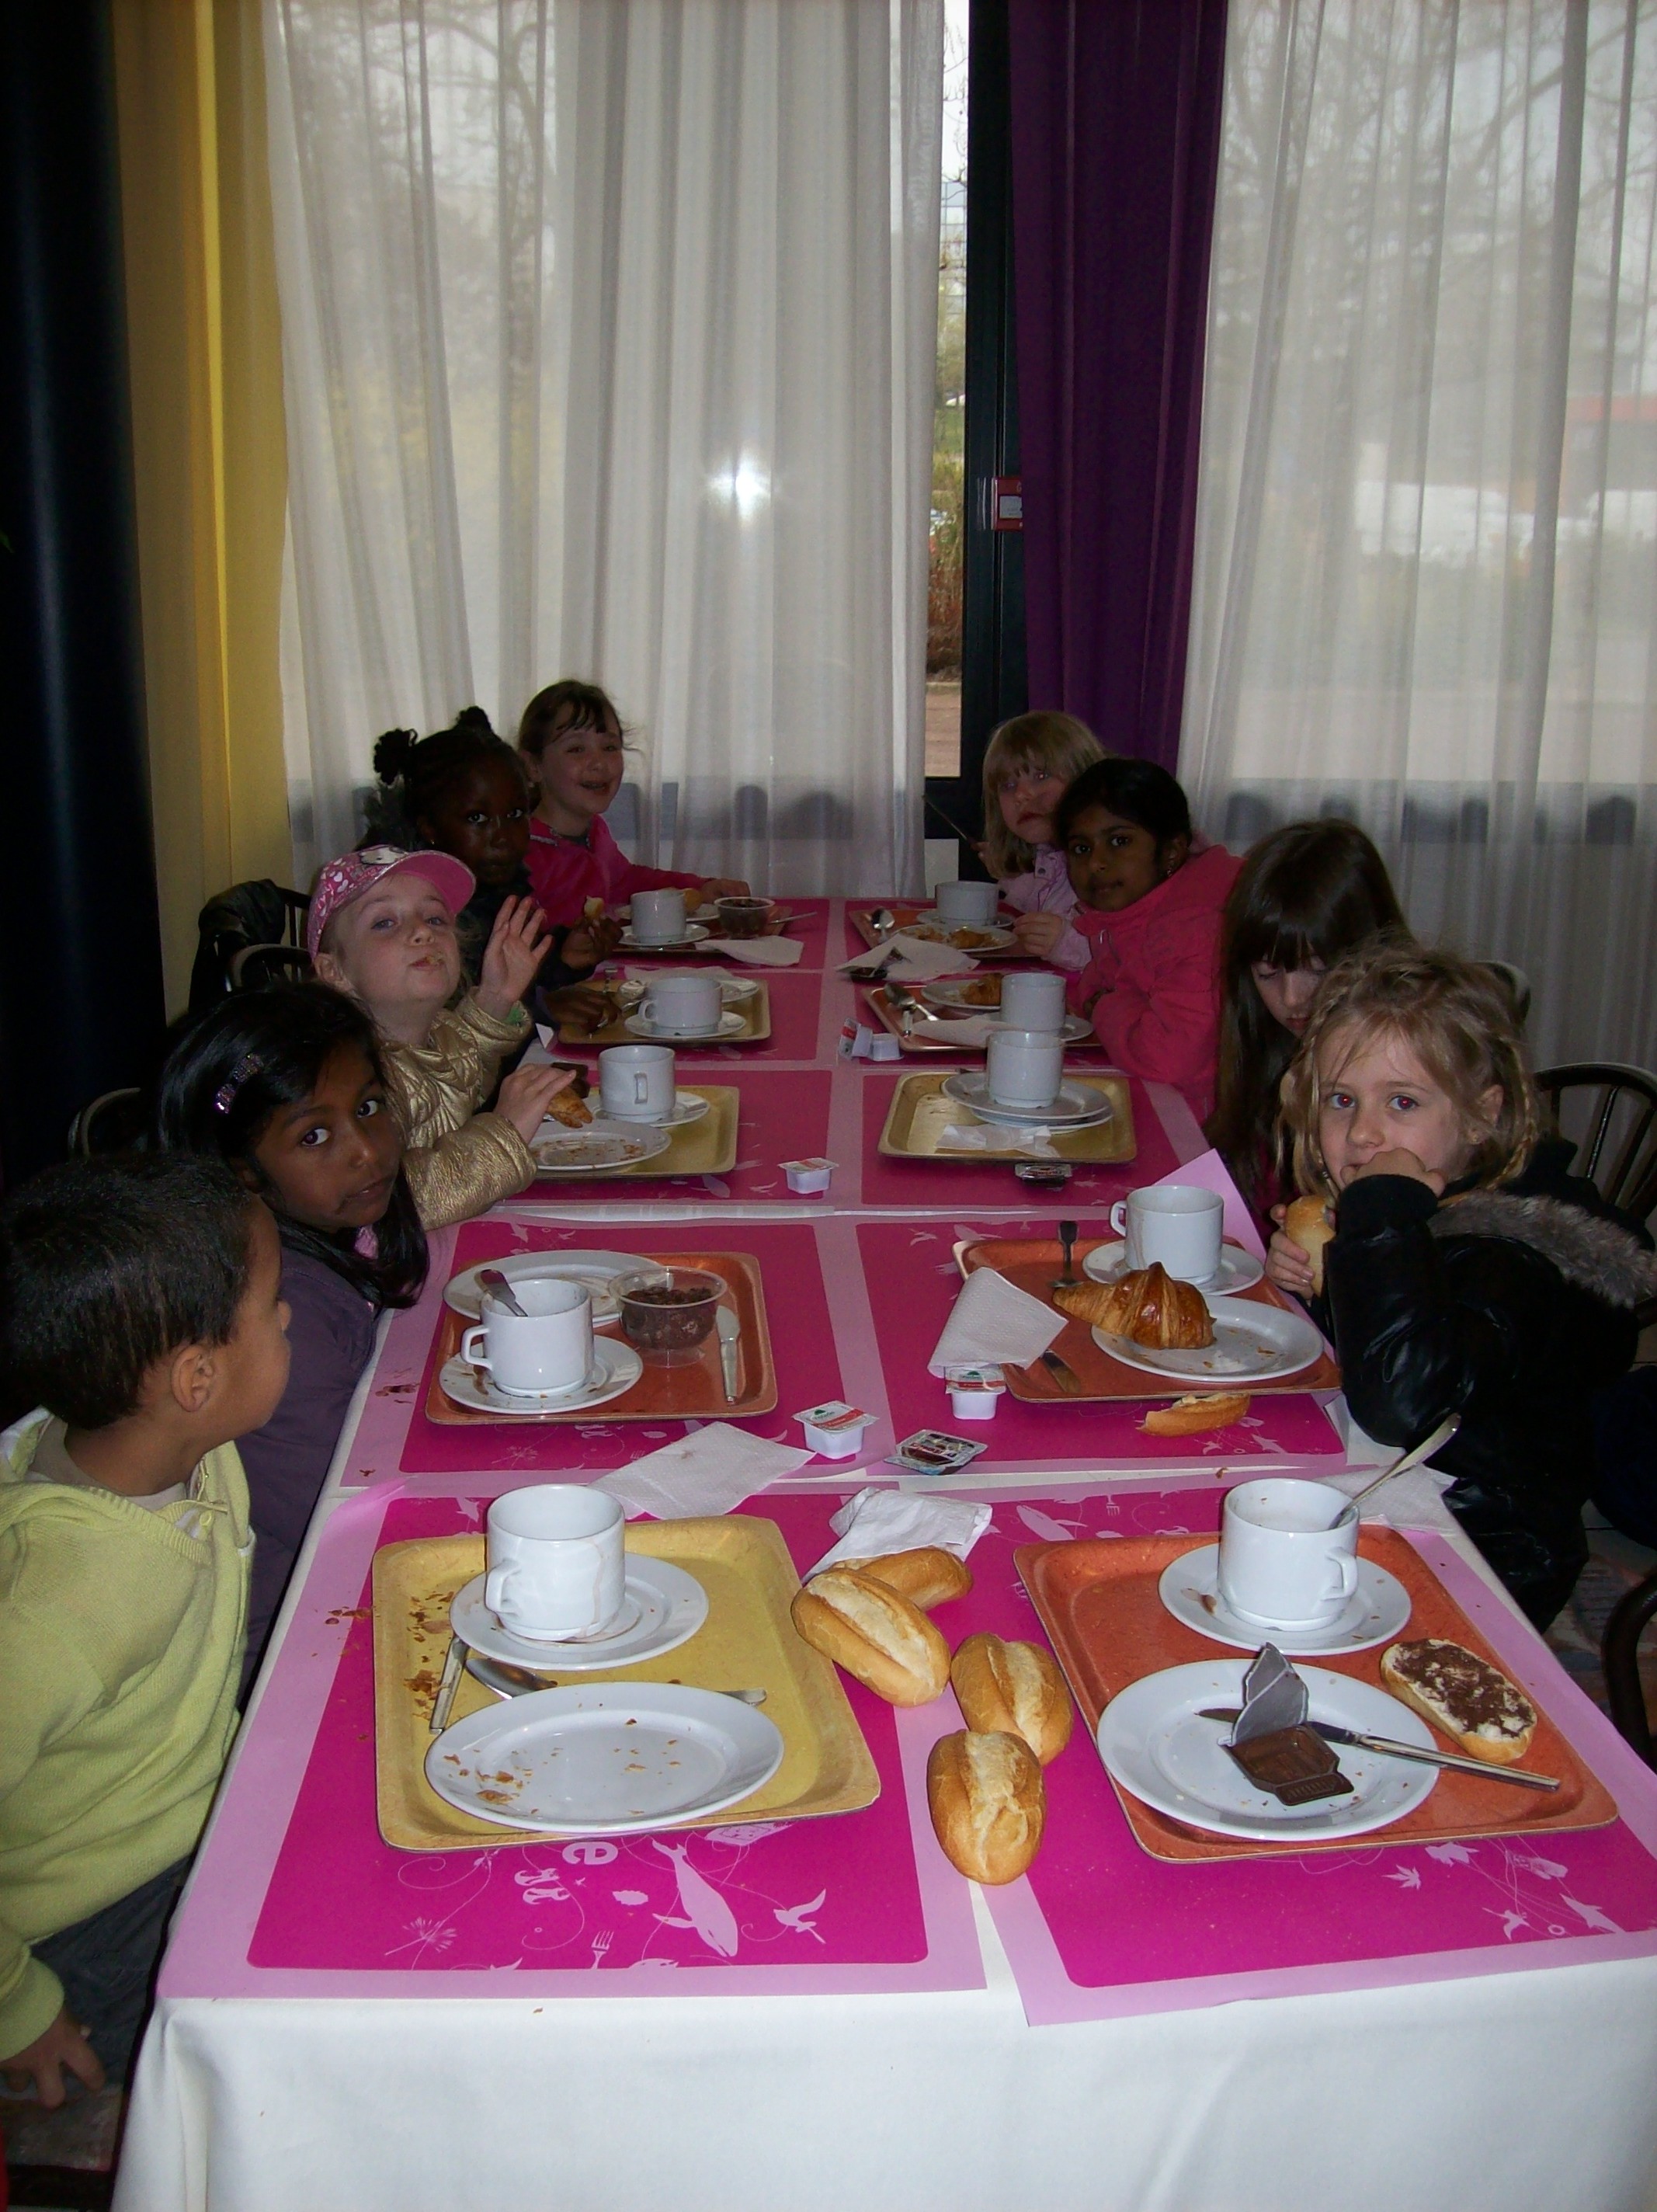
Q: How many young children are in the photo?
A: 9